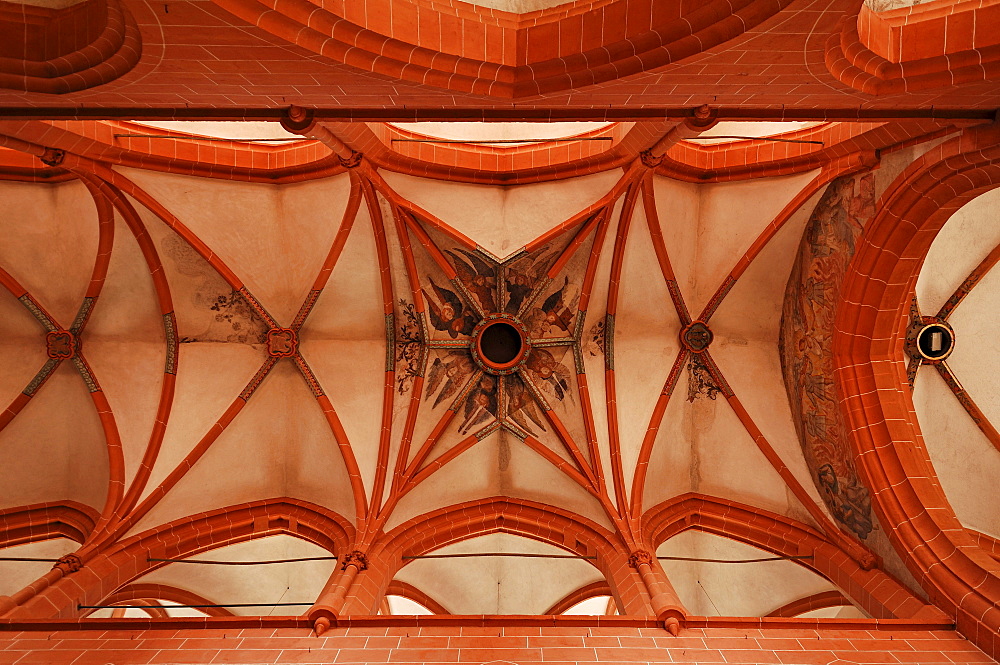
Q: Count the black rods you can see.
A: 8